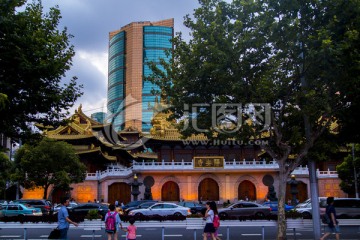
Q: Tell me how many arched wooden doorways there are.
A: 5